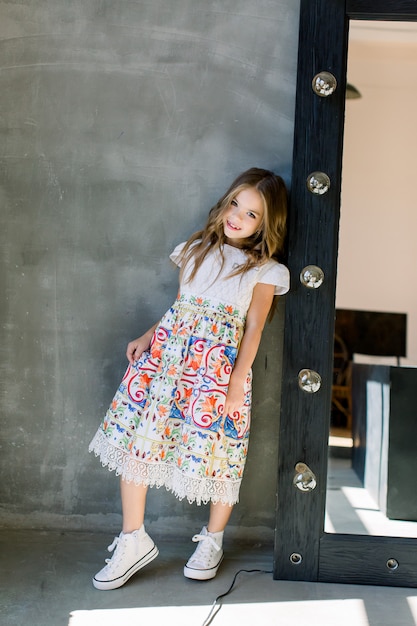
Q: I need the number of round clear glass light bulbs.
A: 5